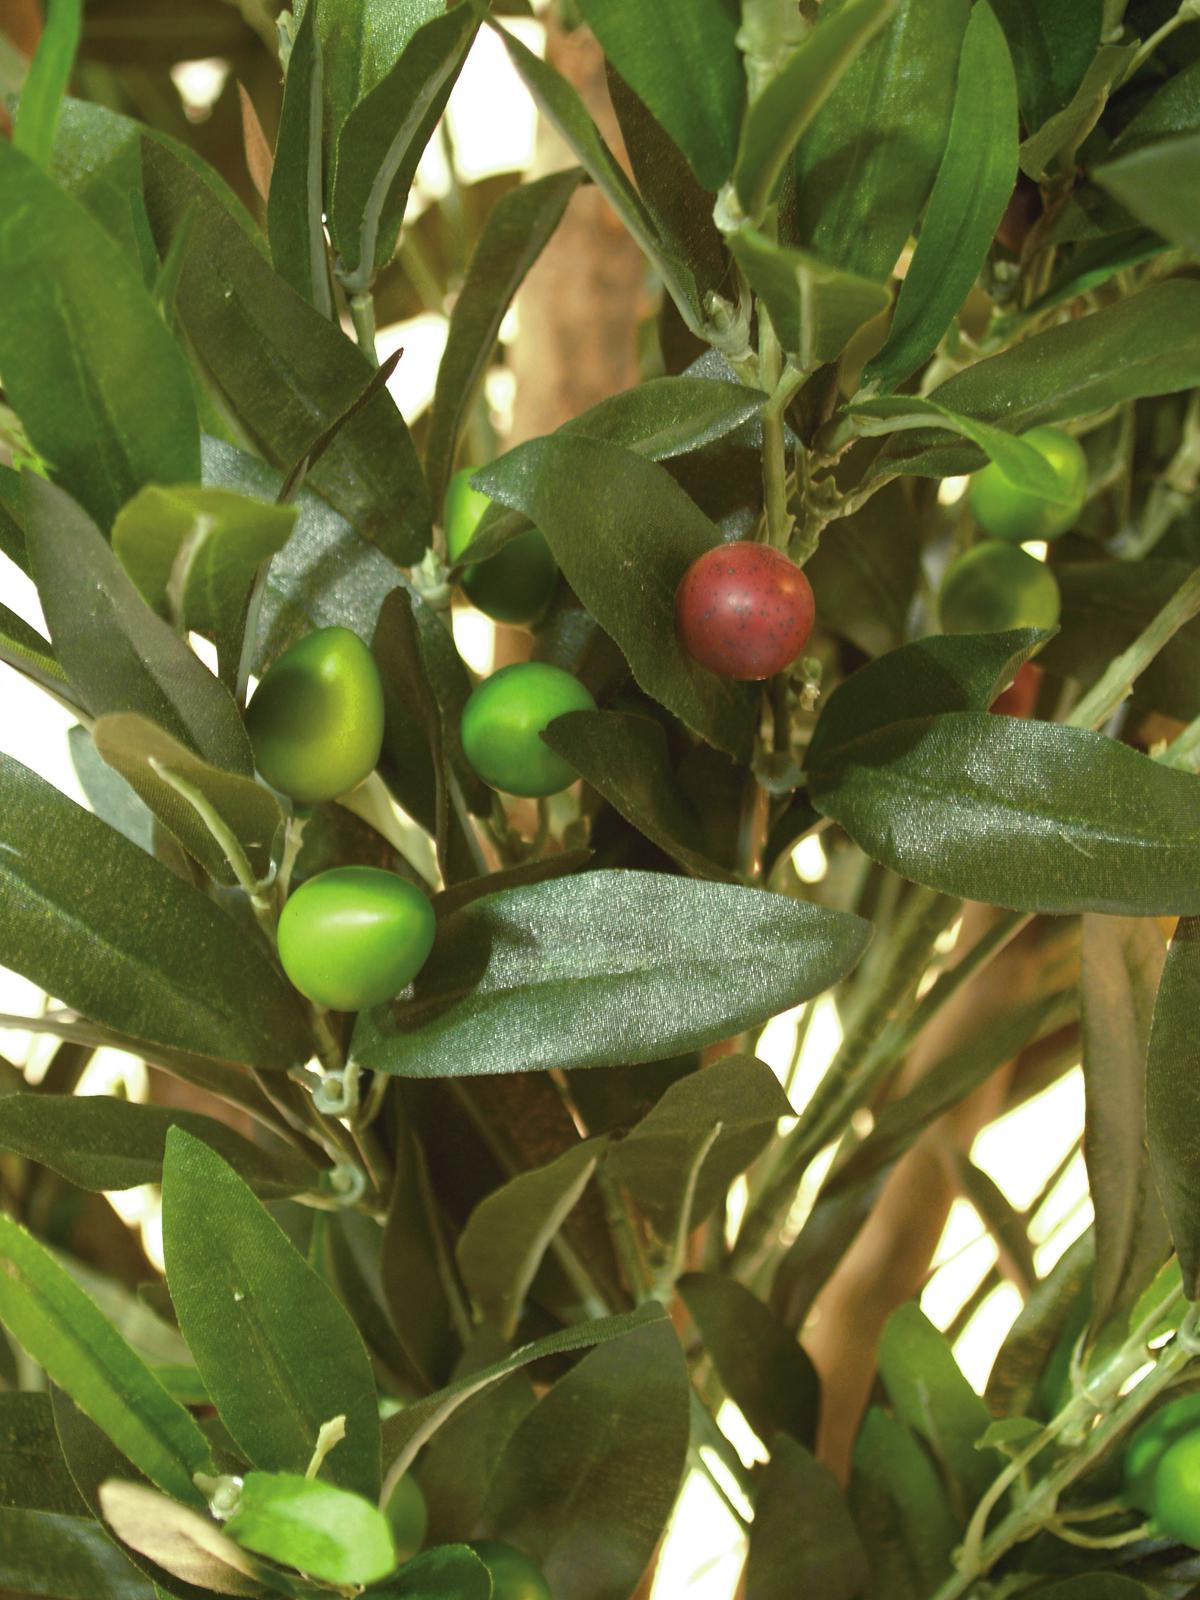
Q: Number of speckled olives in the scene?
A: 1